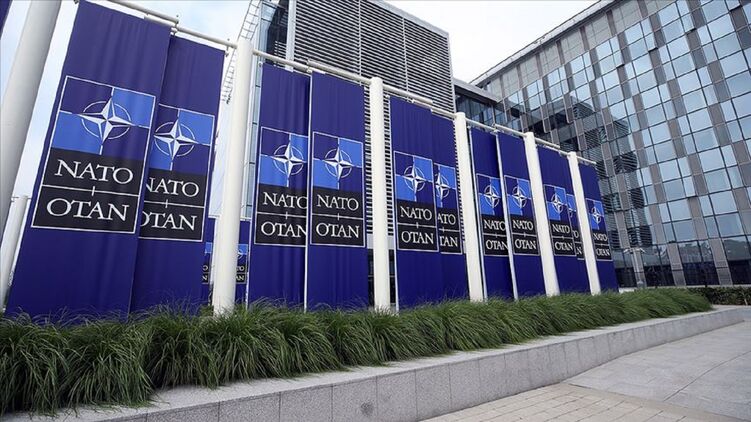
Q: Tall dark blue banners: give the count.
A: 11